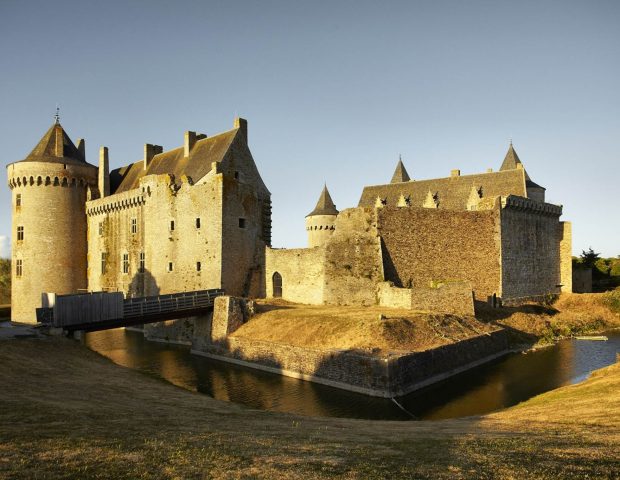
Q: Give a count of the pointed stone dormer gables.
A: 4